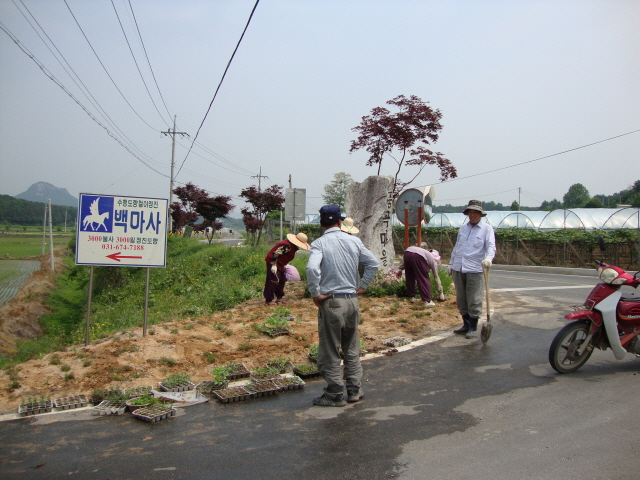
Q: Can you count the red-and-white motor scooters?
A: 1